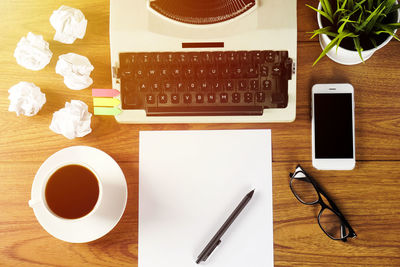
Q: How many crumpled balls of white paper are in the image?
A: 5